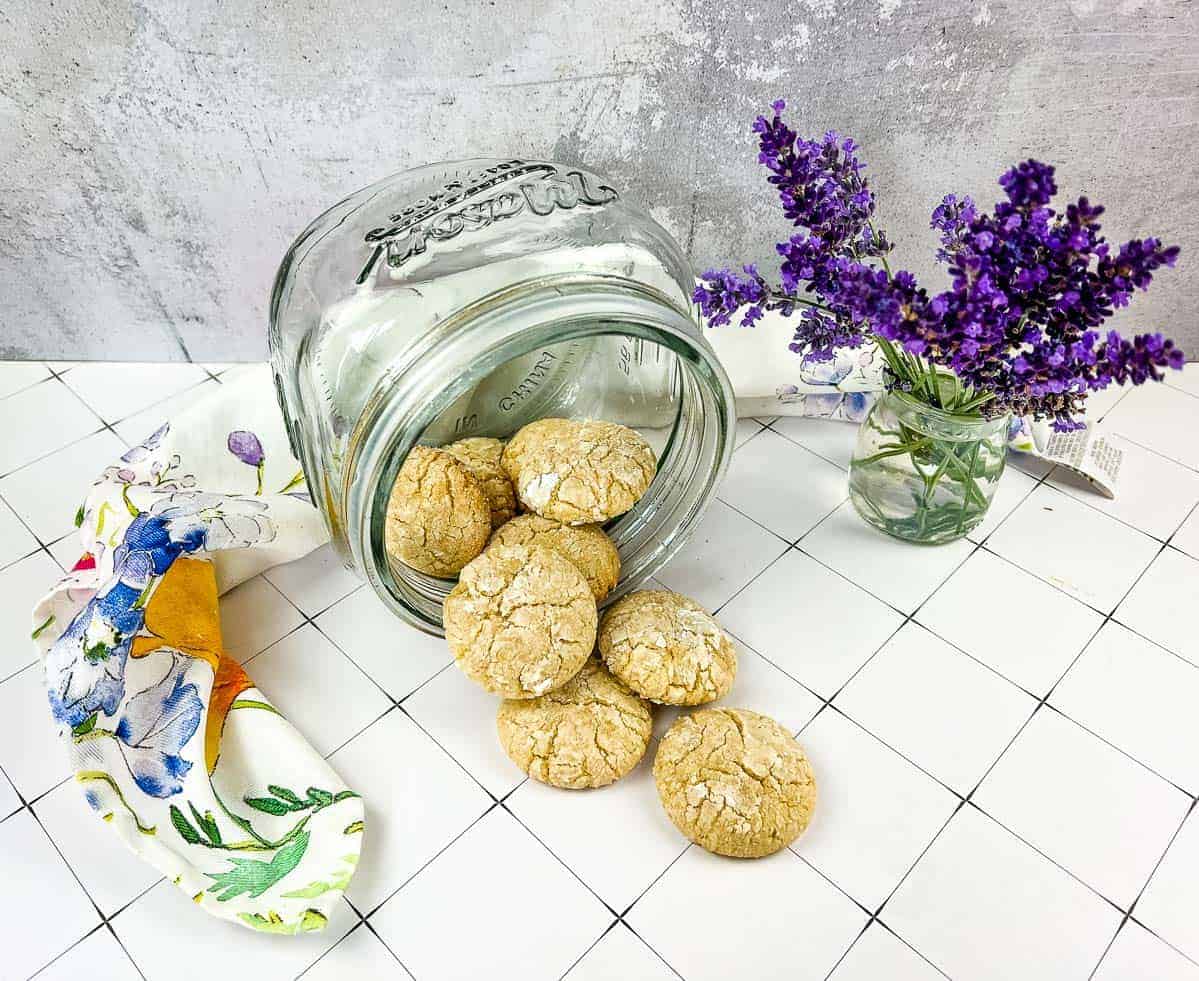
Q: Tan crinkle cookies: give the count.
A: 8